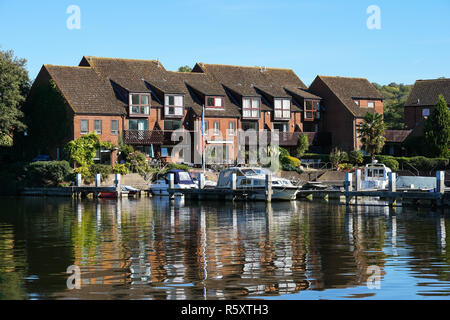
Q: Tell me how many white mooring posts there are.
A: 11